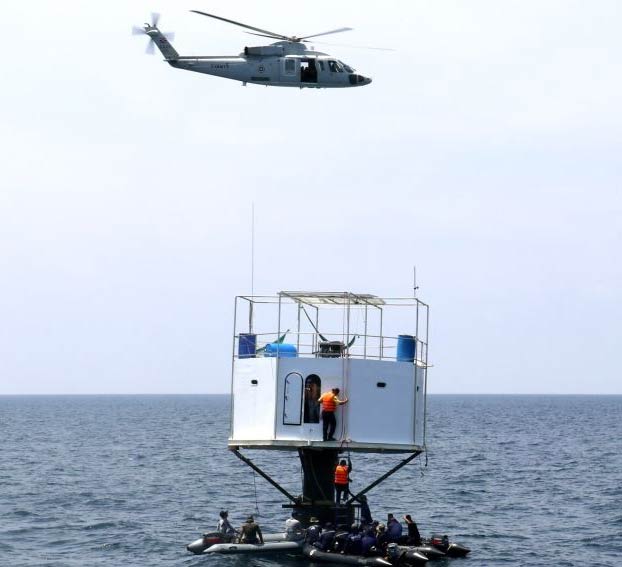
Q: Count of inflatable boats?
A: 3